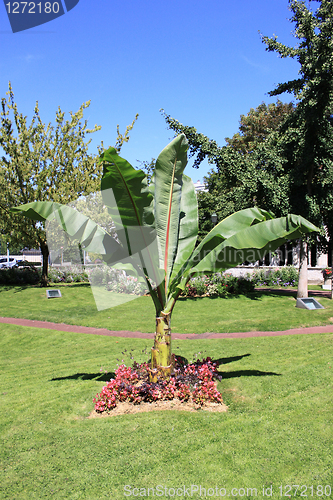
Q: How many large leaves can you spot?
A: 6